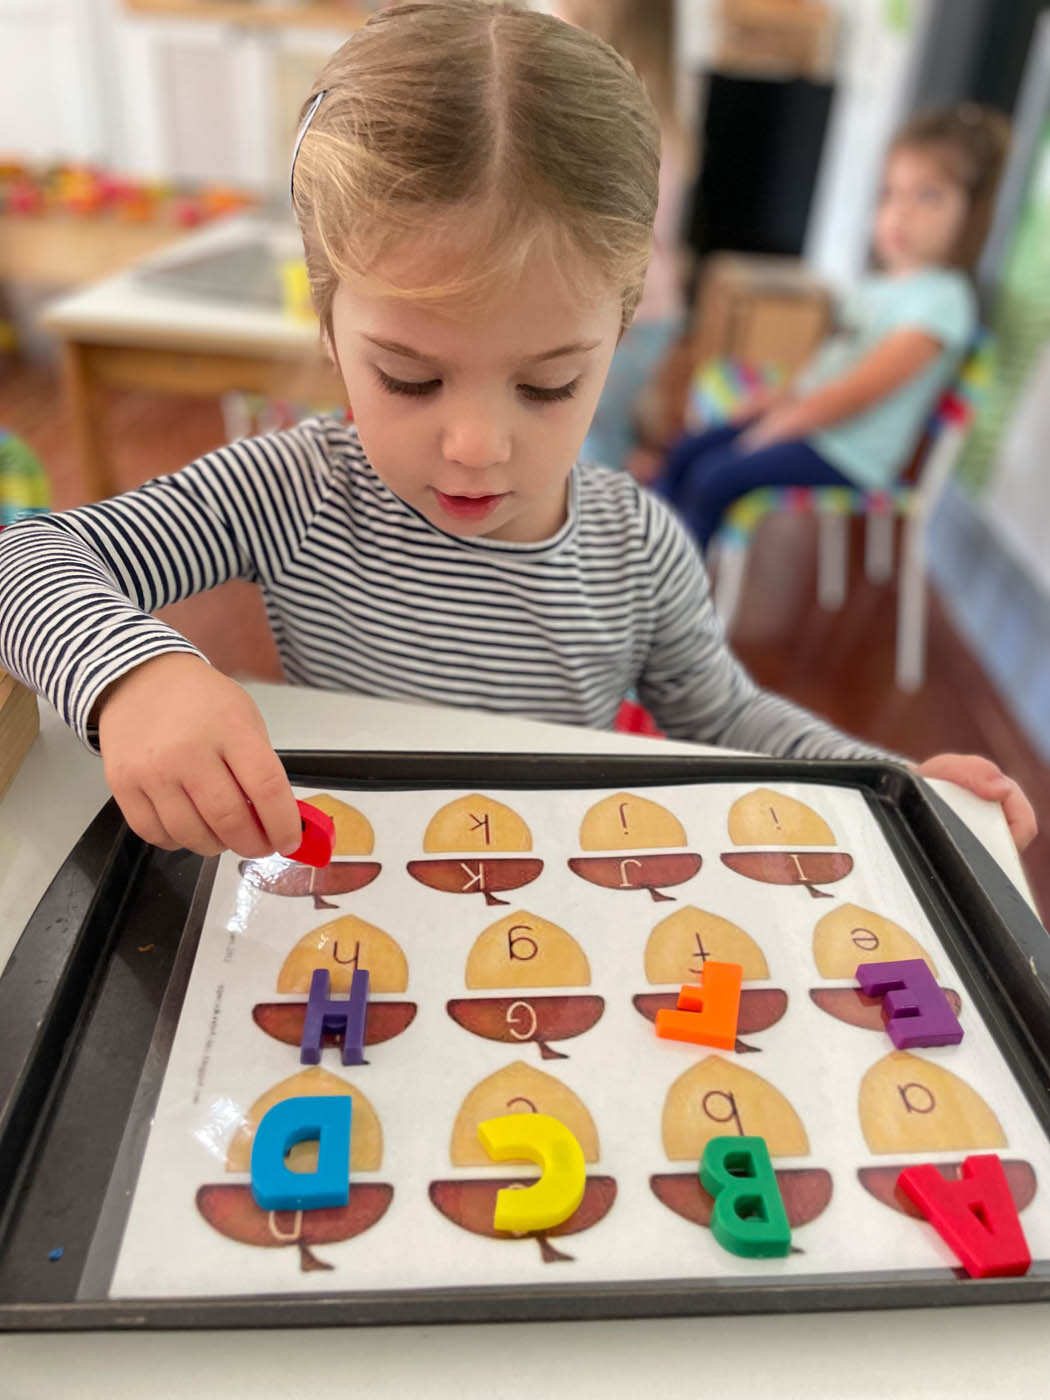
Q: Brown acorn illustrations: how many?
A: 12